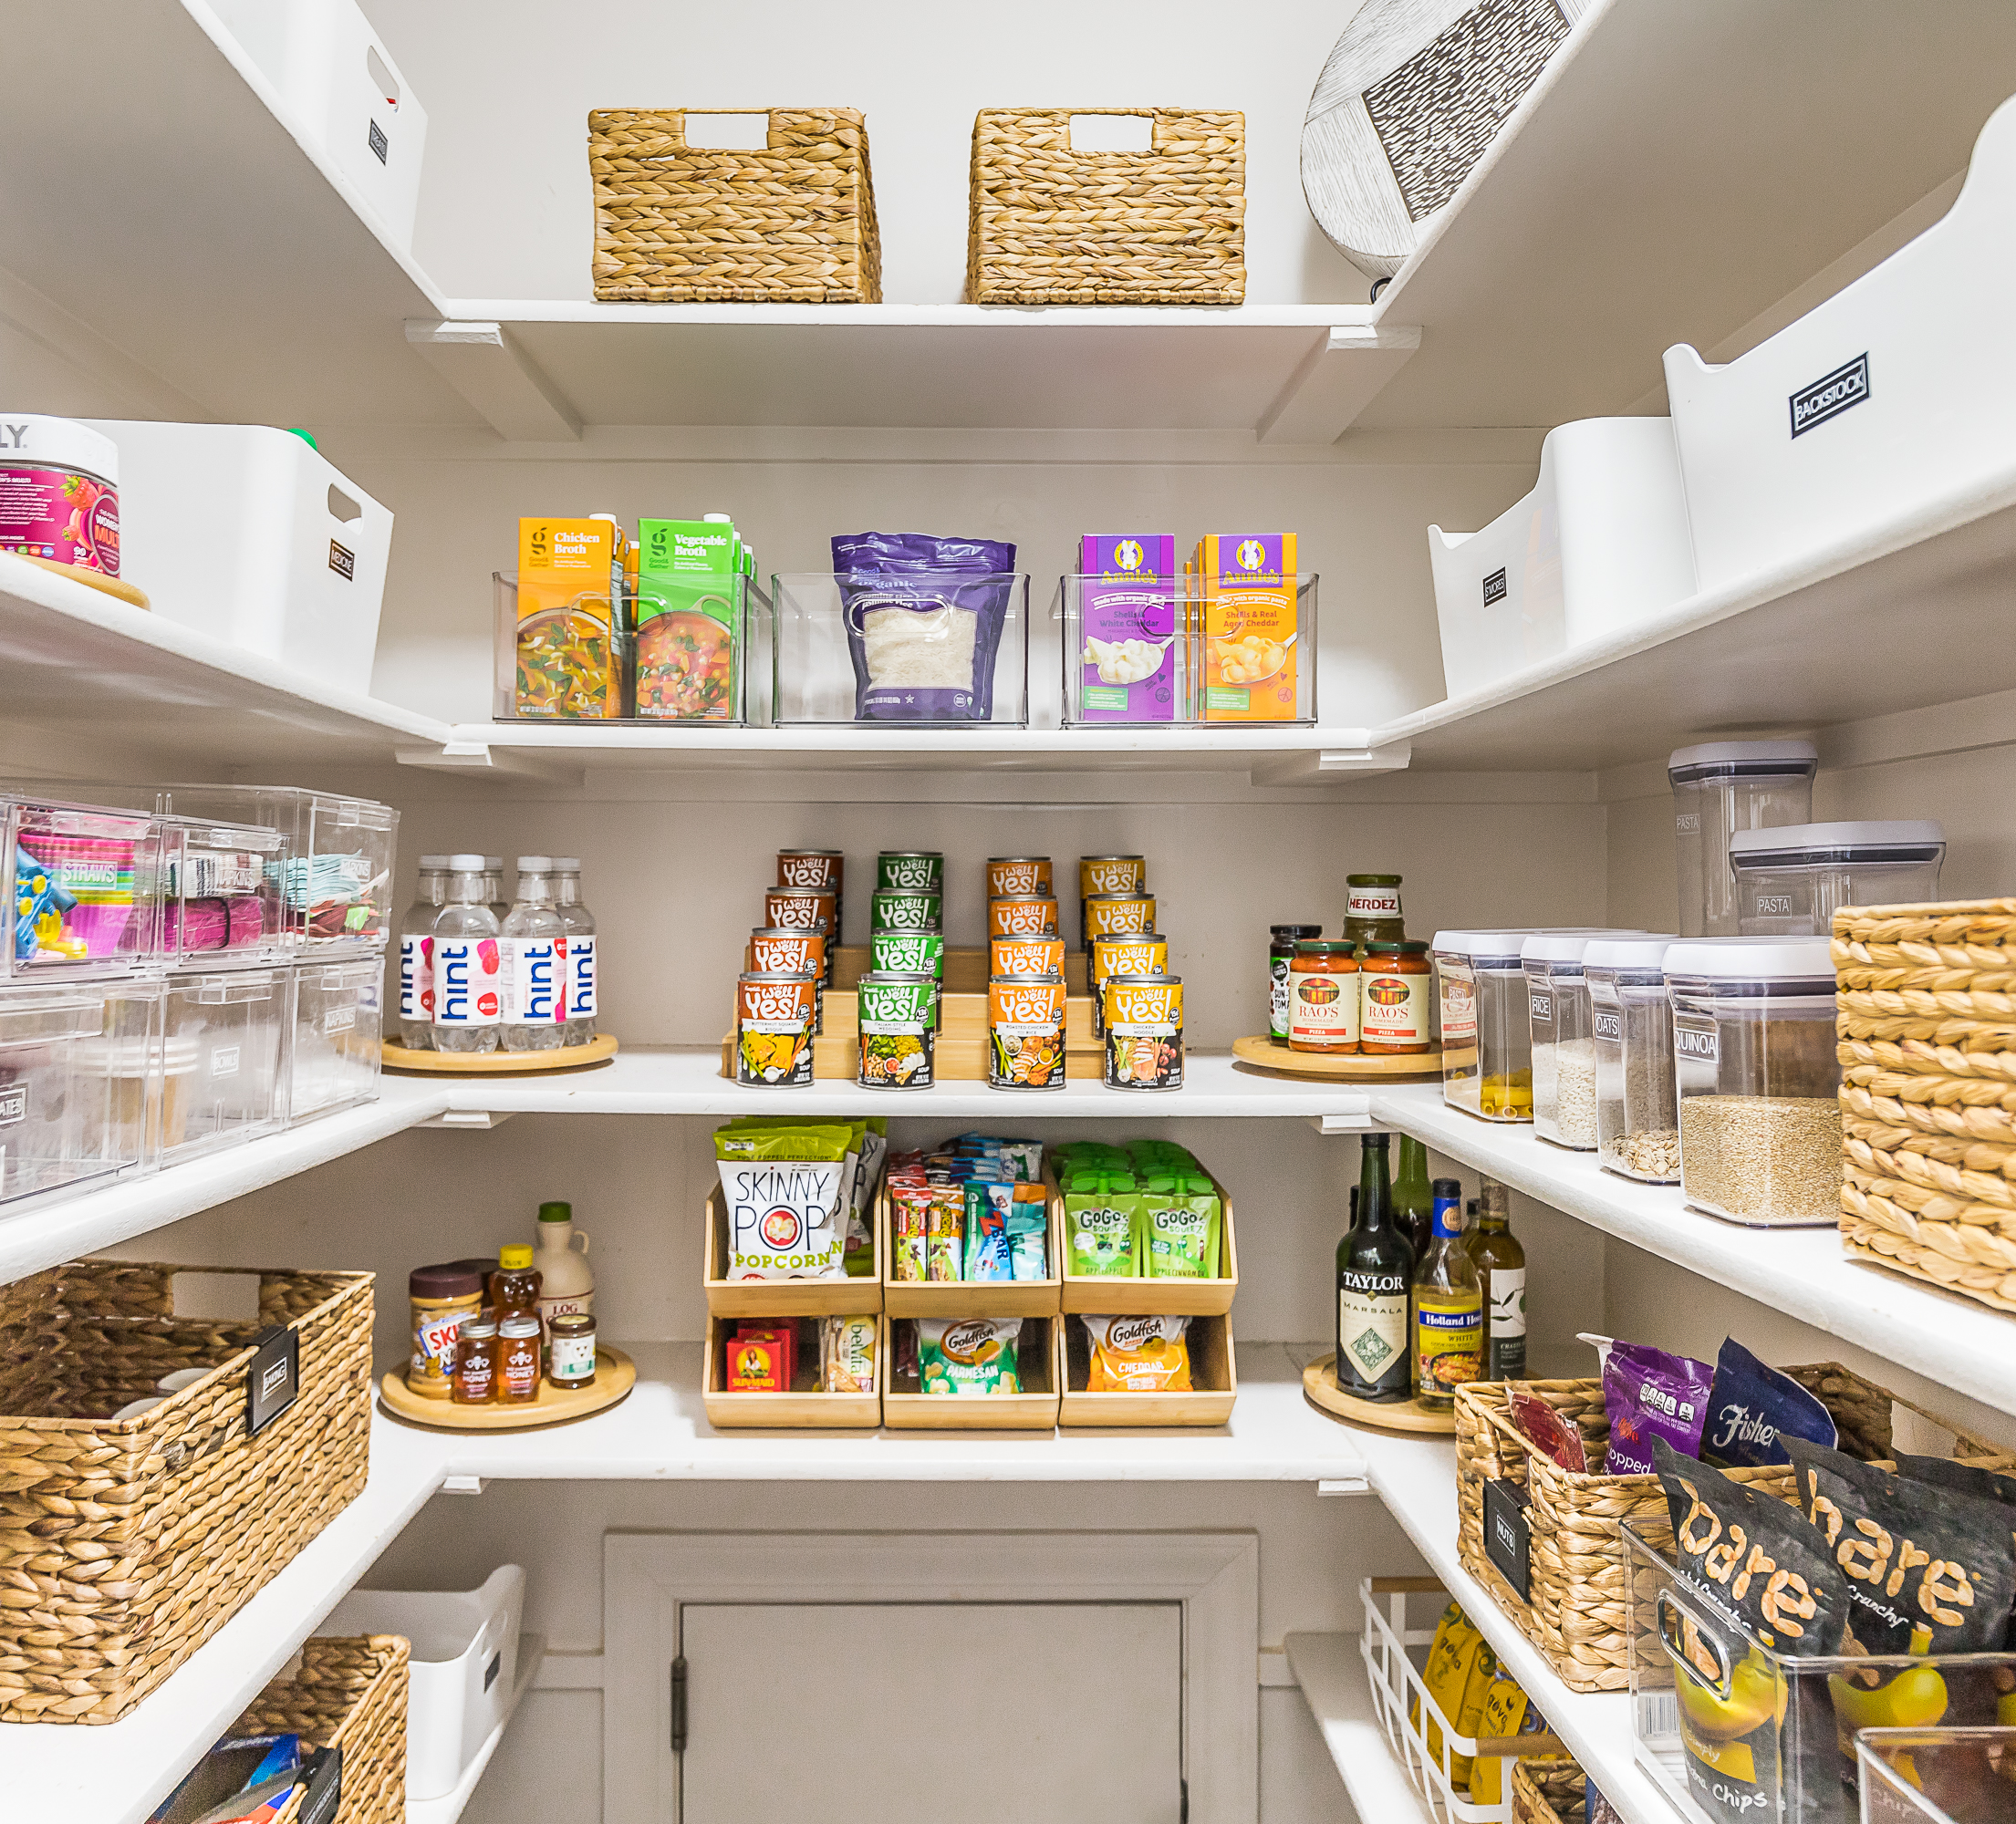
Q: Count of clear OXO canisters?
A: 6